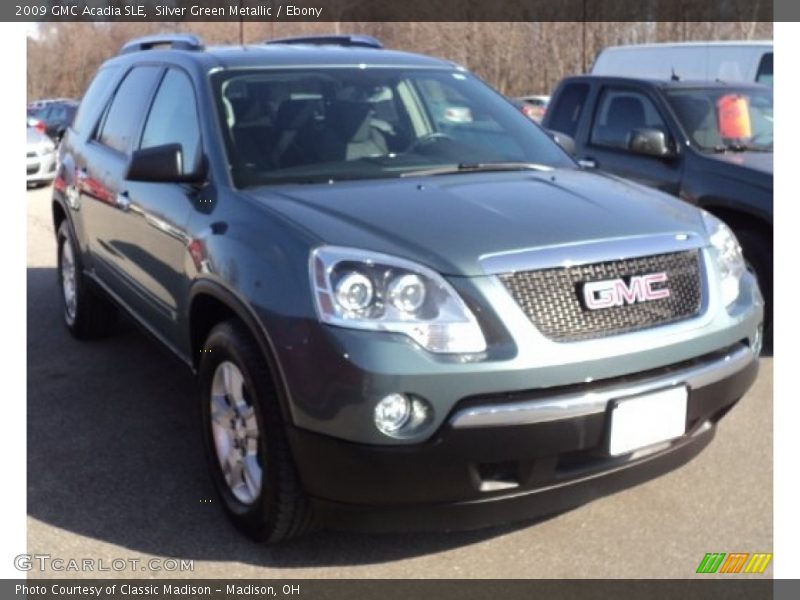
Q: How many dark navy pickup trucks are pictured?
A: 1